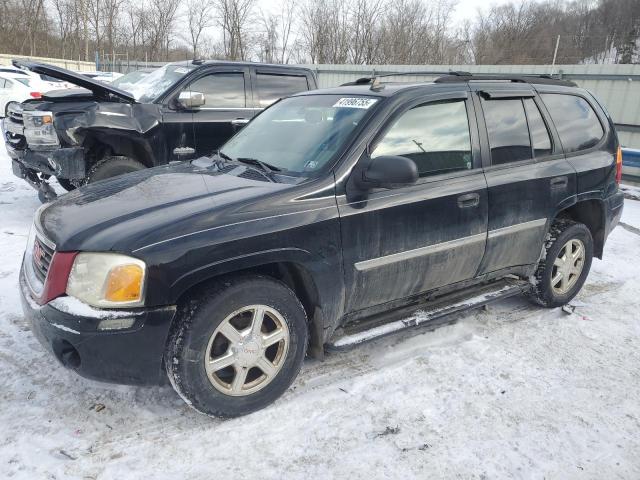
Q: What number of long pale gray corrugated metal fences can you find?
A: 1